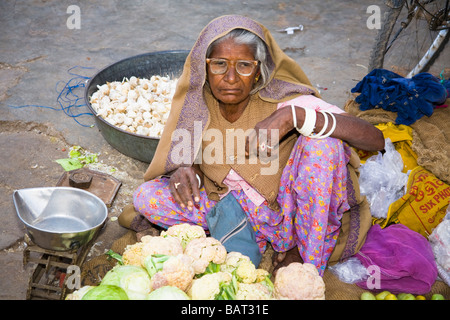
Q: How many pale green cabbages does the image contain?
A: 3